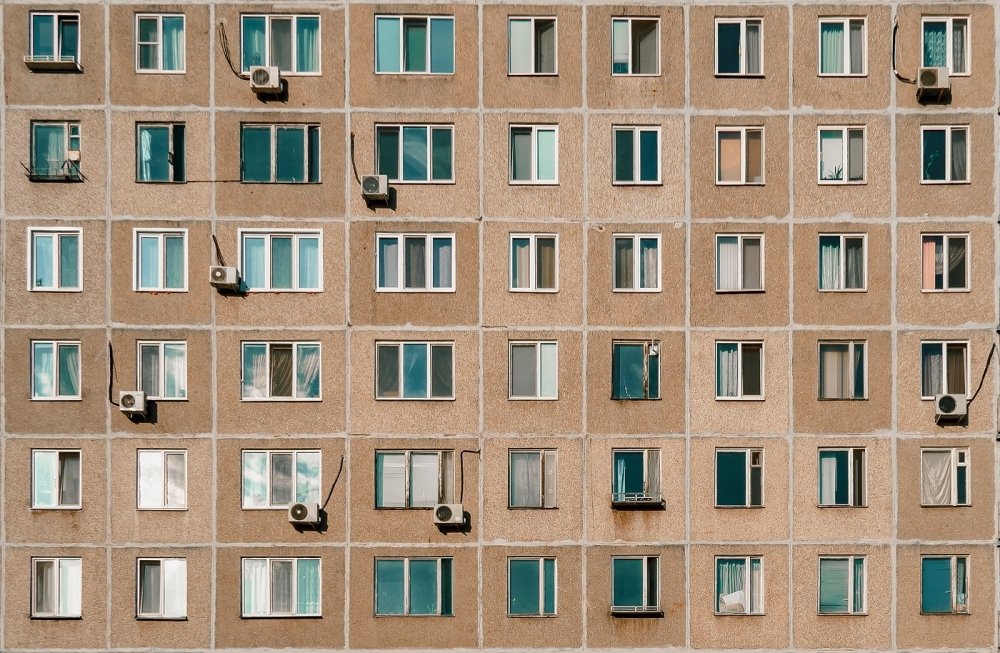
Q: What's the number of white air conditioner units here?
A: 8